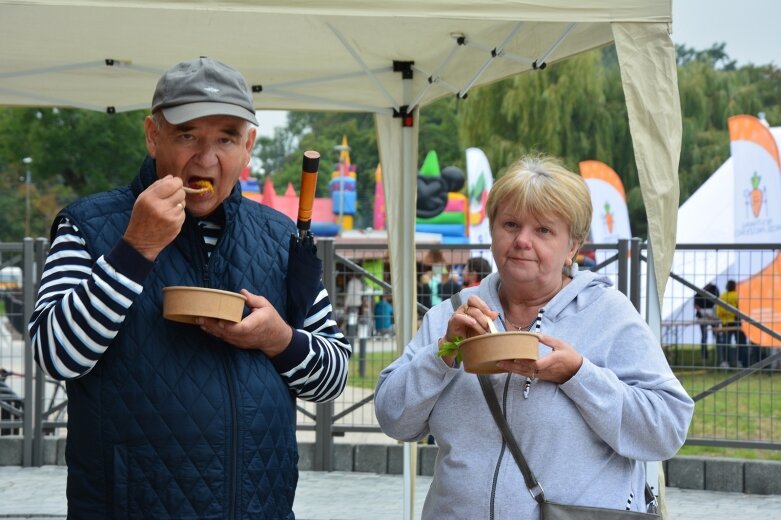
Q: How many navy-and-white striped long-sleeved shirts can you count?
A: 1